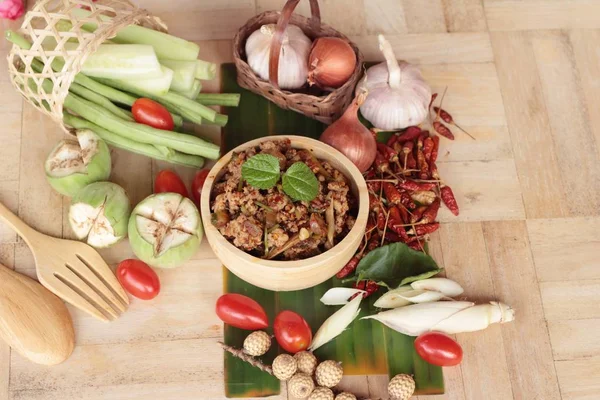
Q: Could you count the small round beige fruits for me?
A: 8